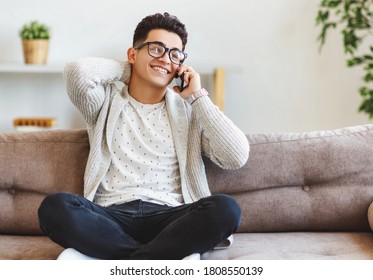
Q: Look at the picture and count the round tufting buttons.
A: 2